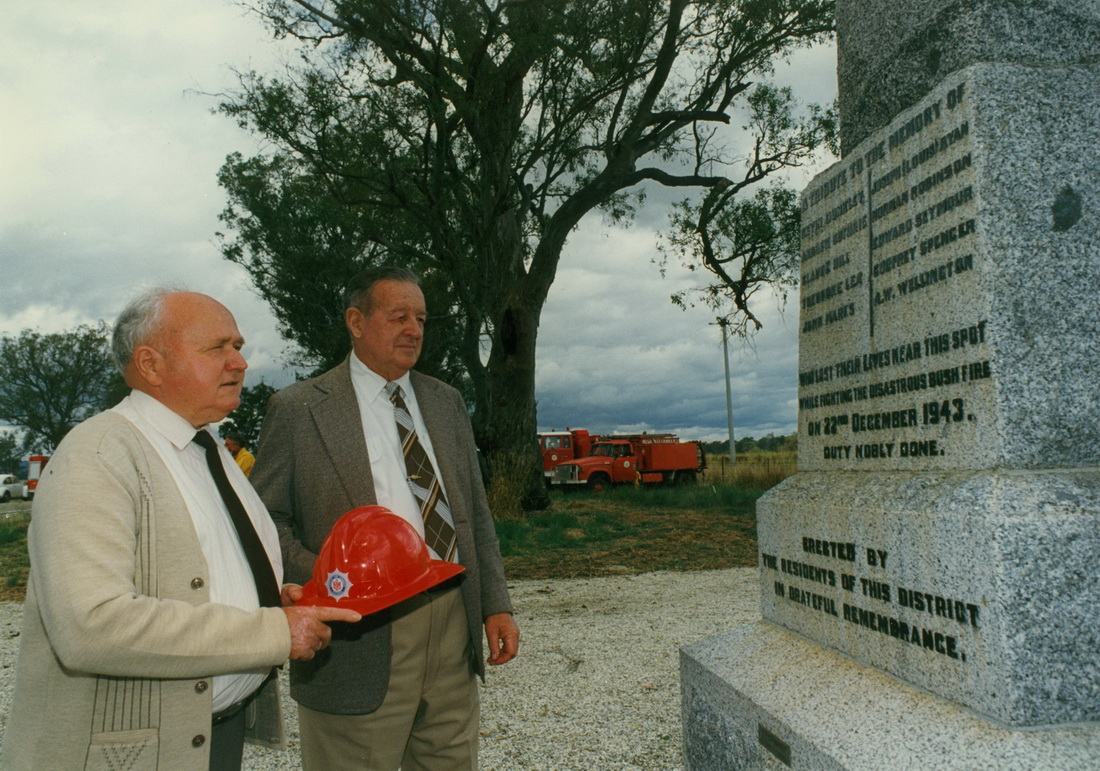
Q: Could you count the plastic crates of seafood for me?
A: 0